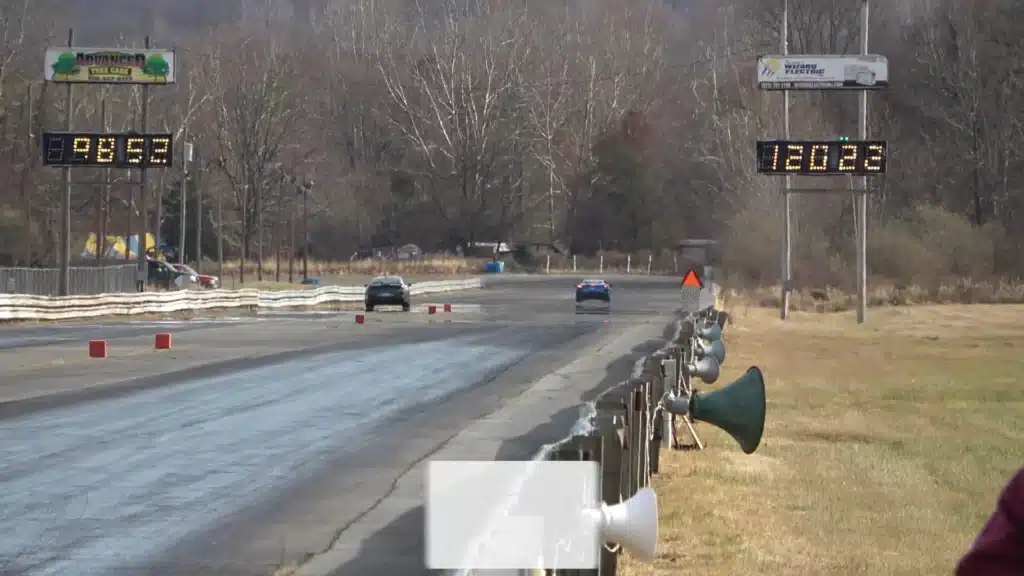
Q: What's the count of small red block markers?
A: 5